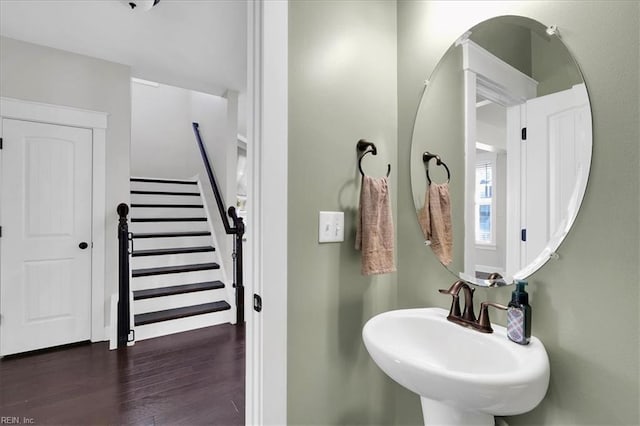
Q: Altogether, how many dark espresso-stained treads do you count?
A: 9